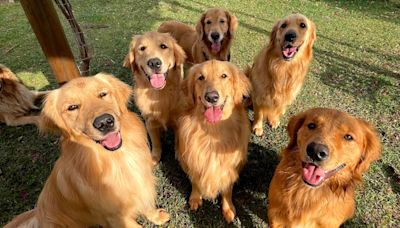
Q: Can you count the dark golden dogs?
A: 1